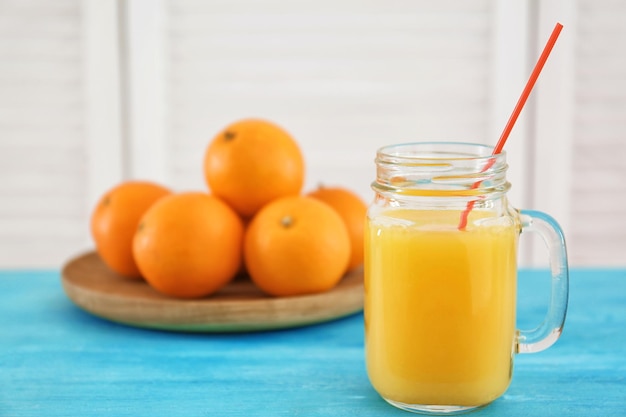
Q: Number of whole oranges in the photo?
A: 5